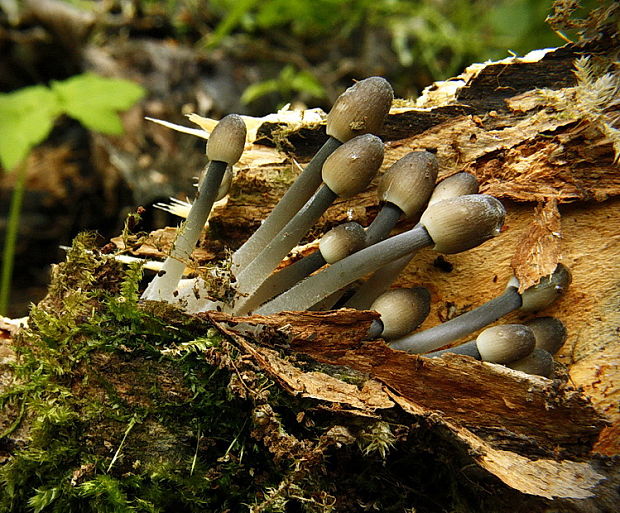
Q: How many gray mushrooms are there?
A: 13